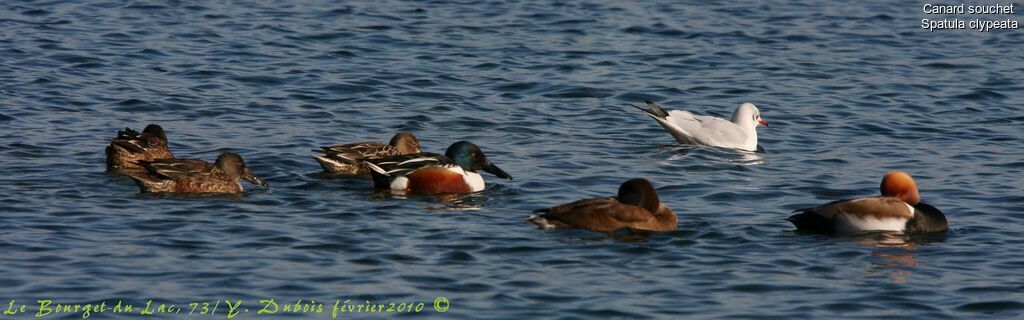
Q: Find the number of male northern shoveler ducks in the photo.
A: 1